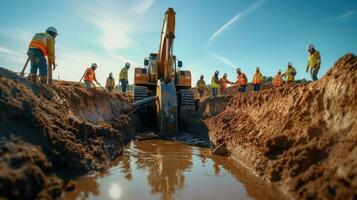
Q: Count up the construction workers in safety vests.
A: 12